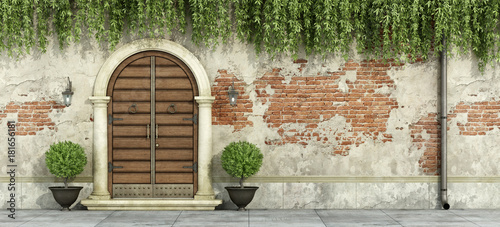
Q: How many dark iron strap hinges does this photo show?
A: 4